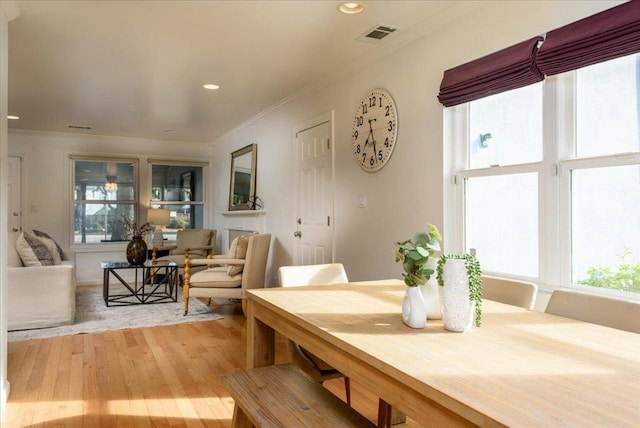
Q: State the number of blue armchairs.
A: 0